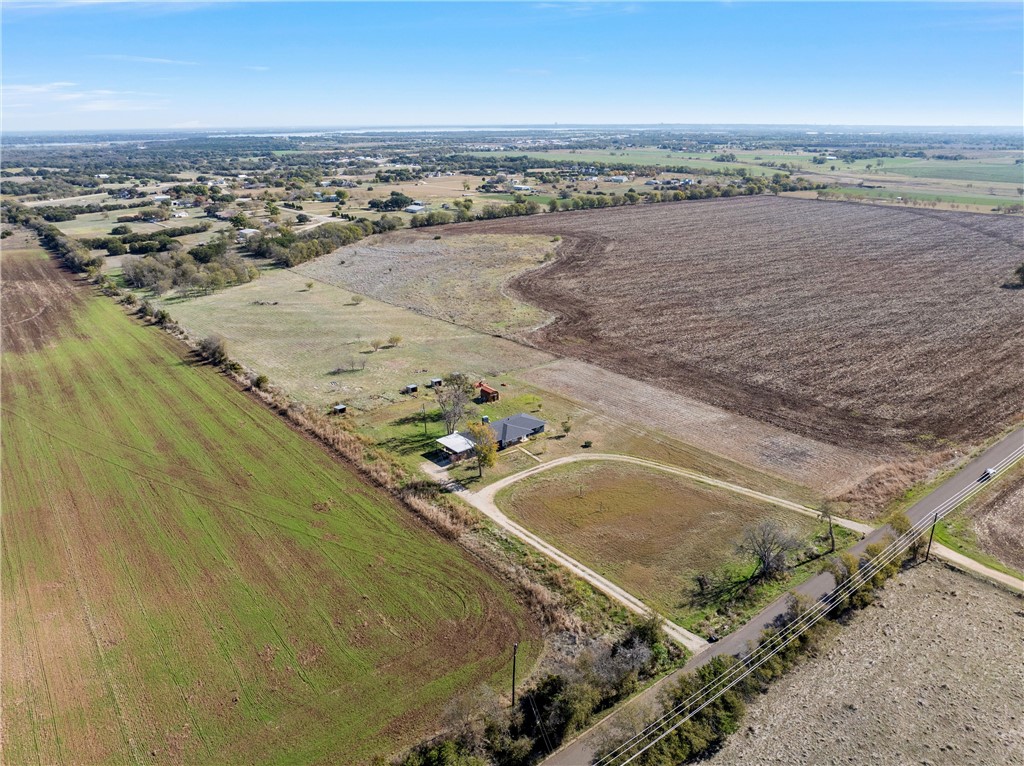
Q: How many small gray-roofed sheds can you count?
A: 3